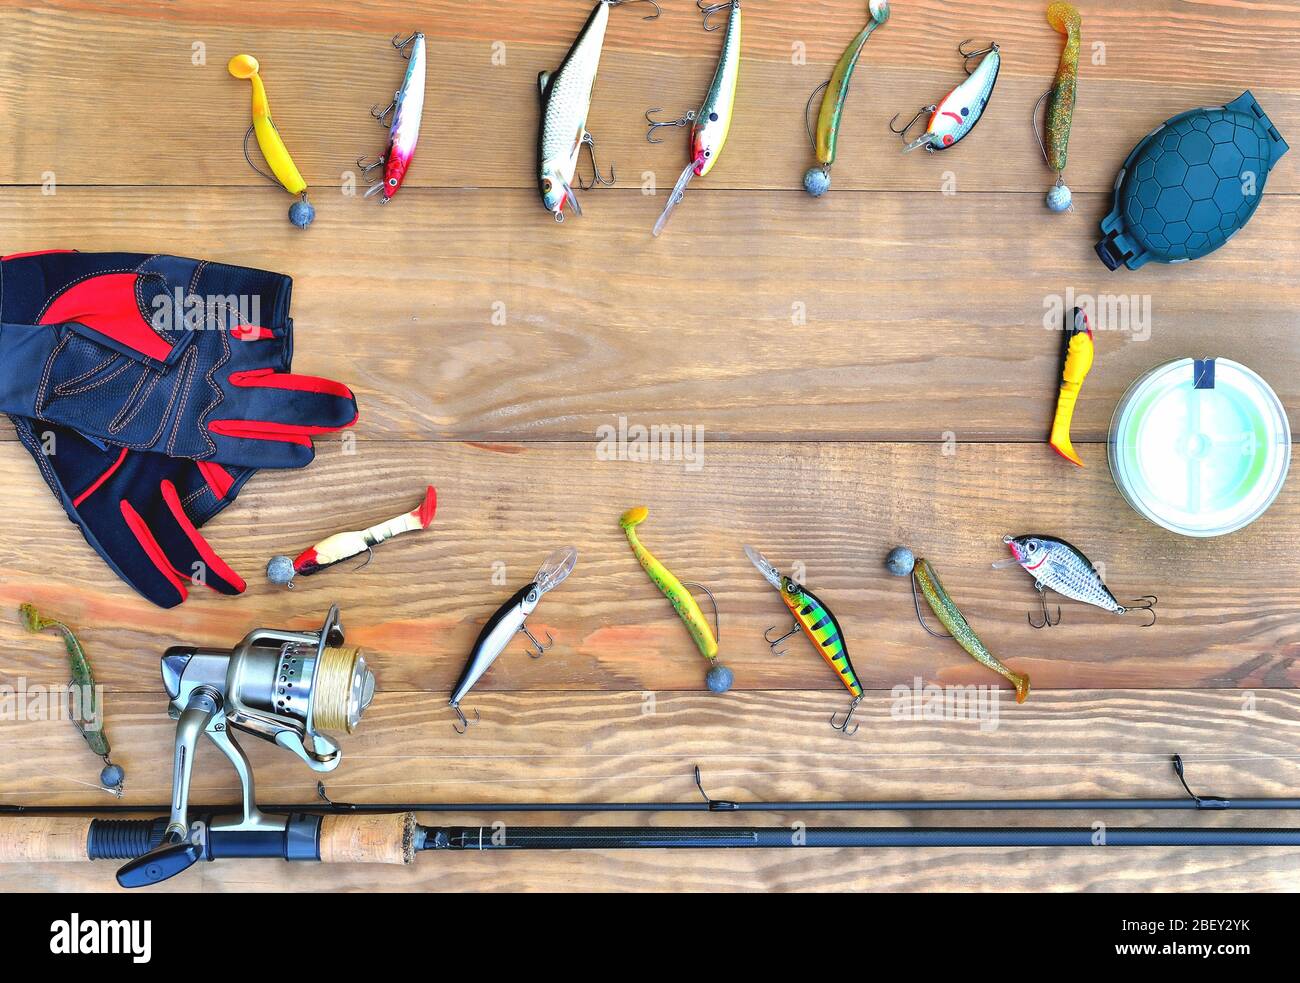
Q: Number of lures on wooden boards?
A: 15